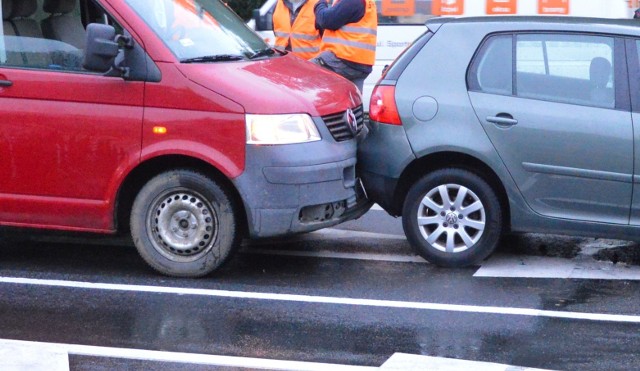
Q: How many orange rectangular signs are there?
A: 4